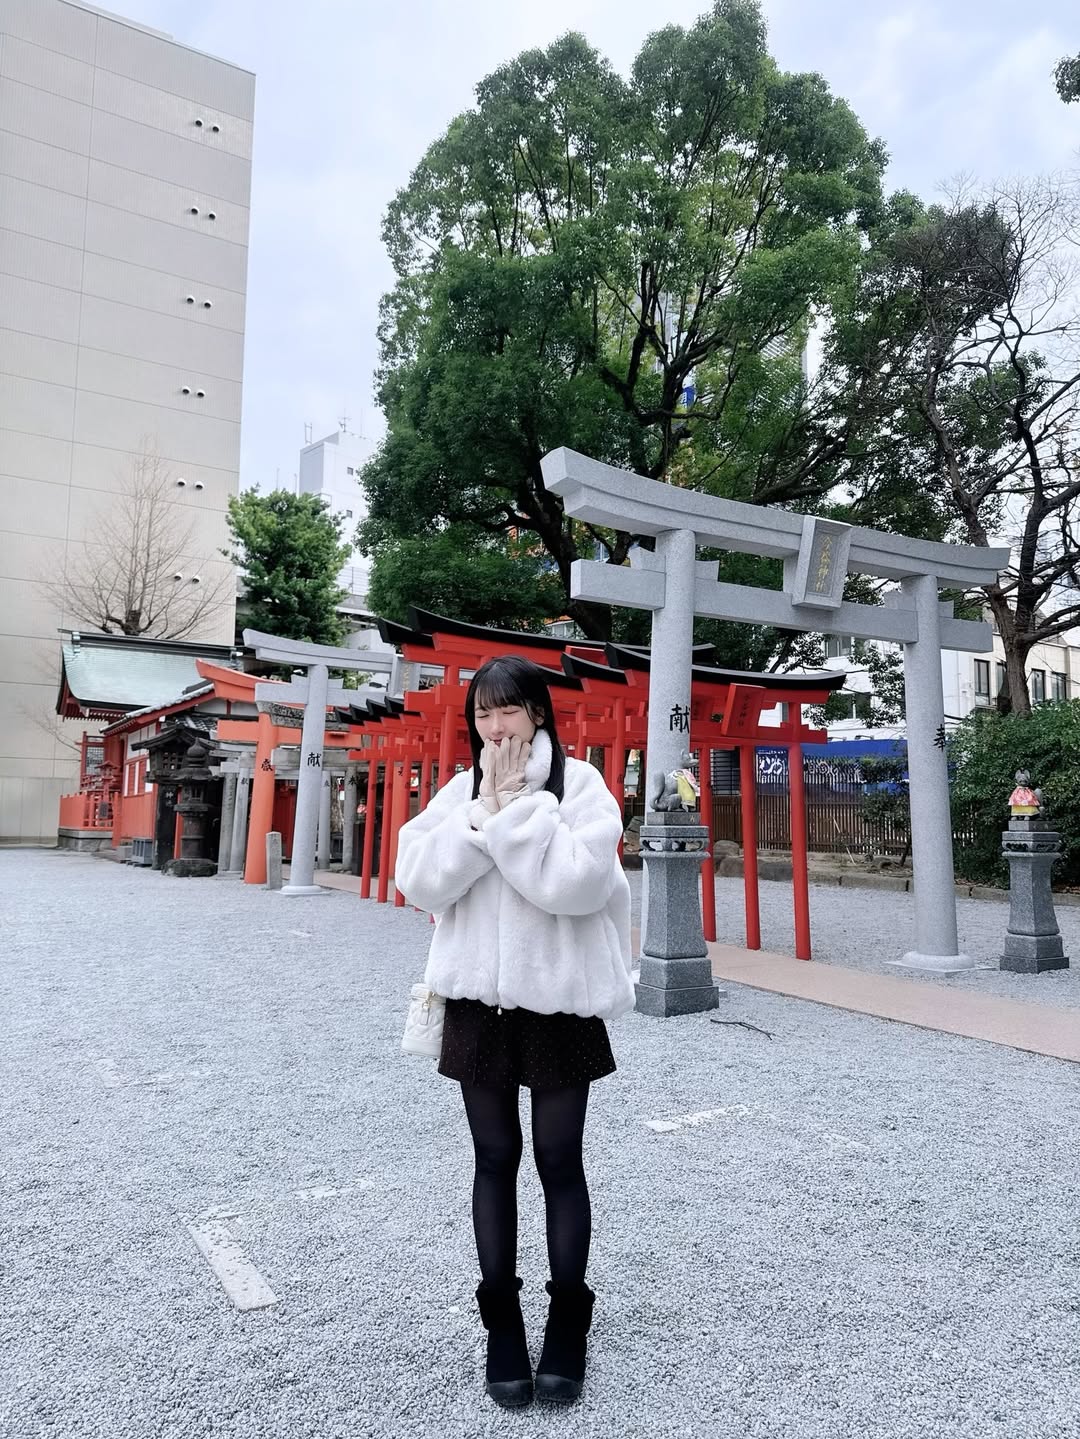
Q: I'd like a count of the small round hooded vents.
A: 12